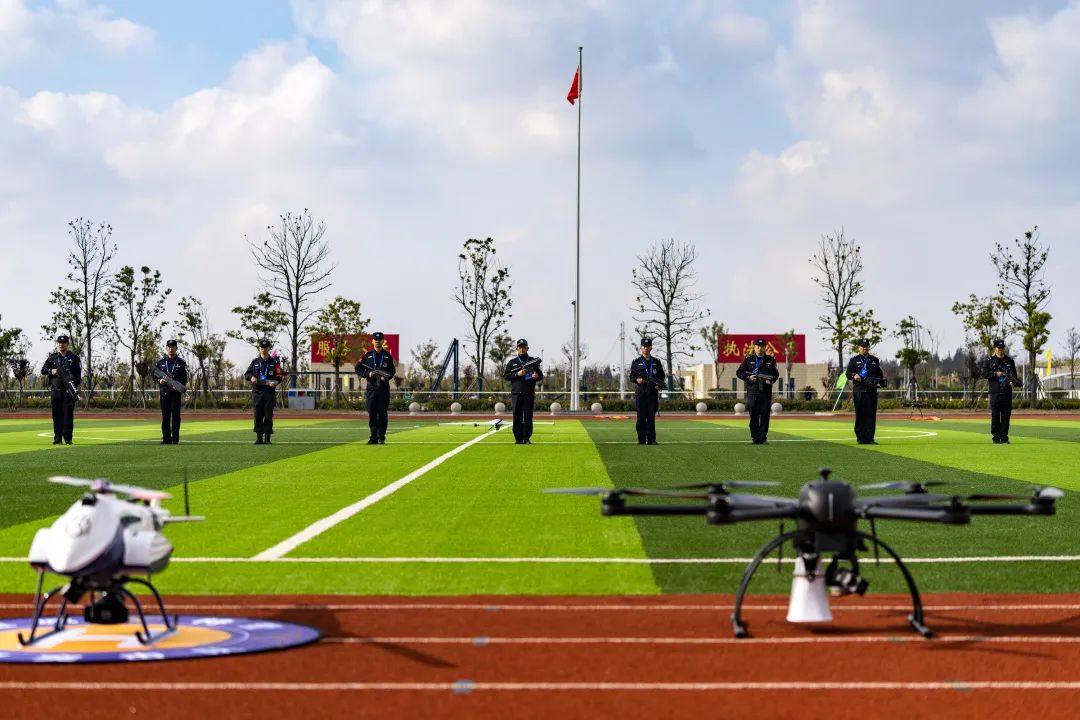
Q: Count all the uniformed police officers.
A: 9